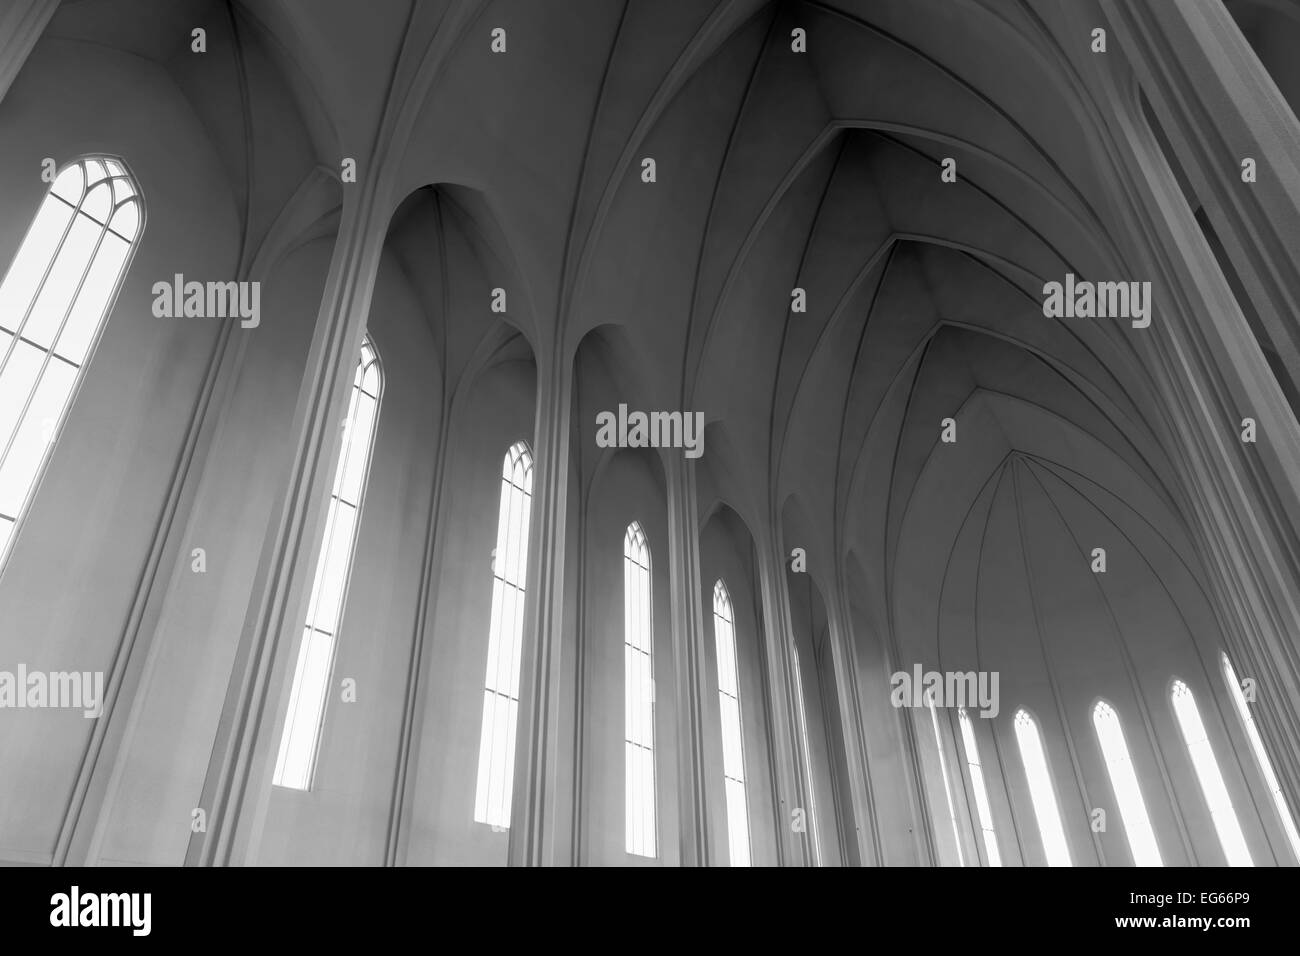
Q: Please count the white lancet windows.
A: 12